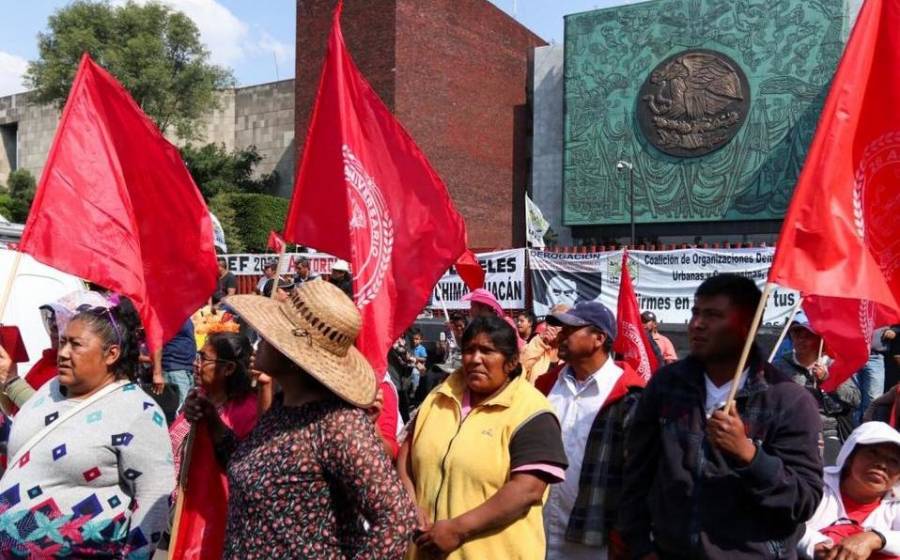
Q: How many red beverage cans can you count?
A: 0